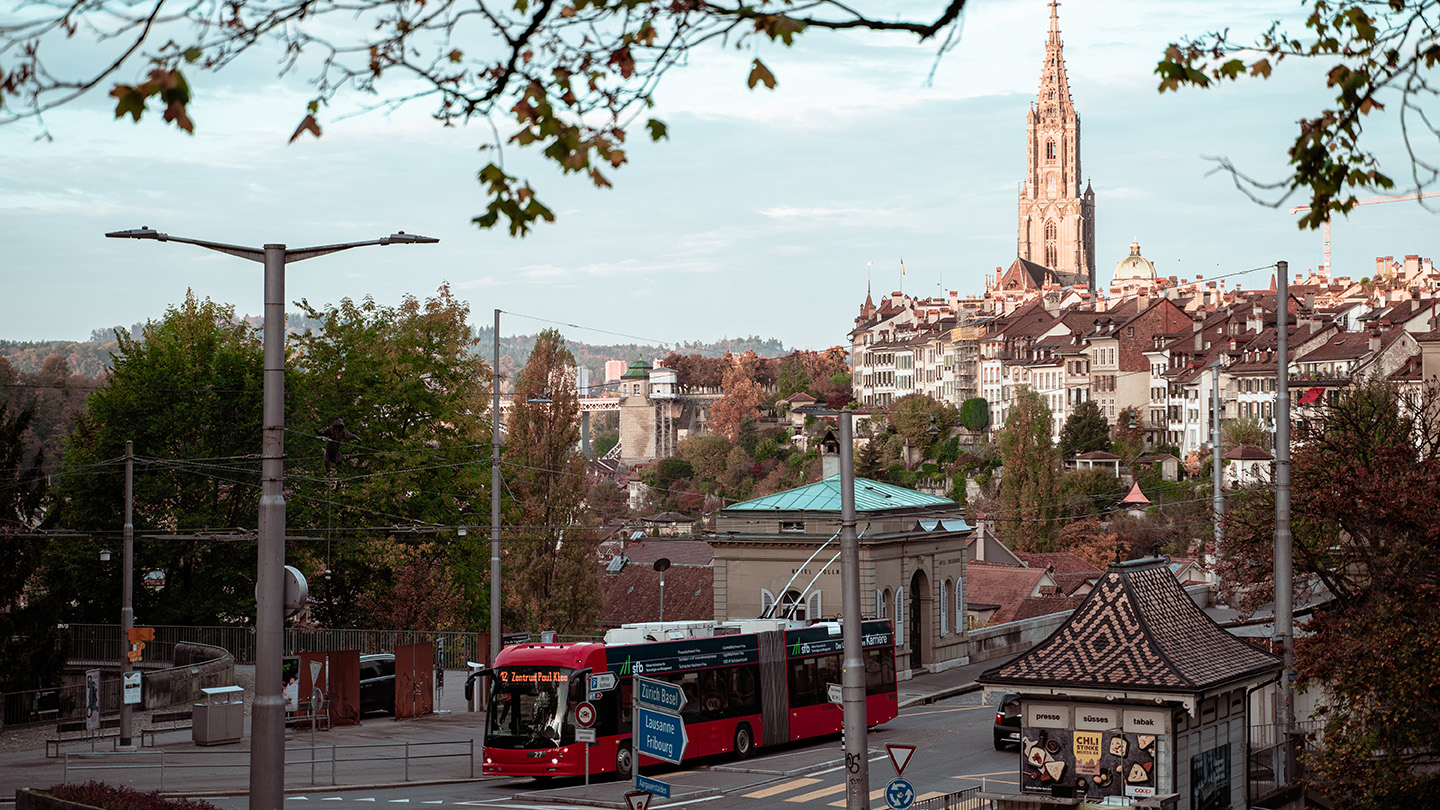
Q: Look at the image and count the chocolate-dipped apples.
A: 0